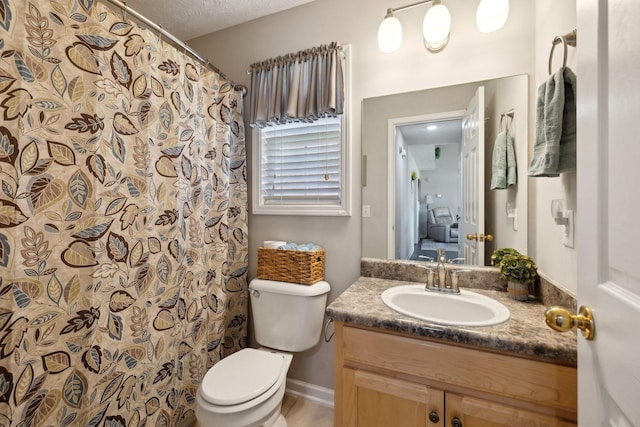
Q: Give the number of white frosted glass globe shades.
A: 3